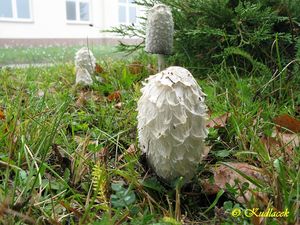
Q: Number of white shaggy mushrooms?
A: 3